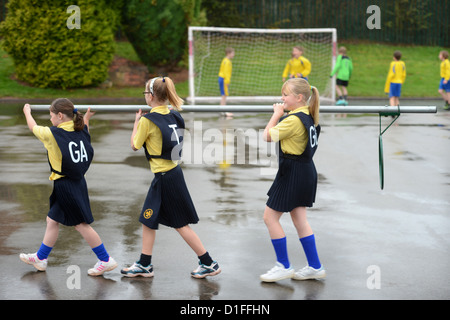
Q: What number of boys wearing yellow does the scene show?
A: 4